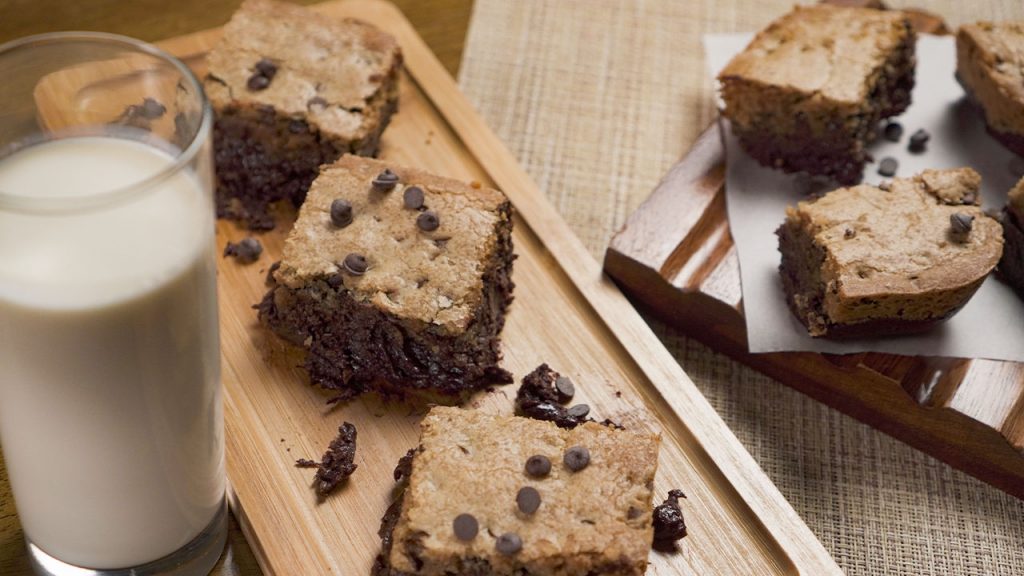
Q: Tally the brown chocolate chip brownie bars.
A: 7